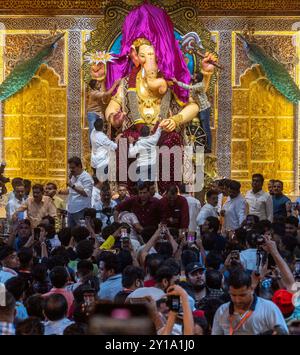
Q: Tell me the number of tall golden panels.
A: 2